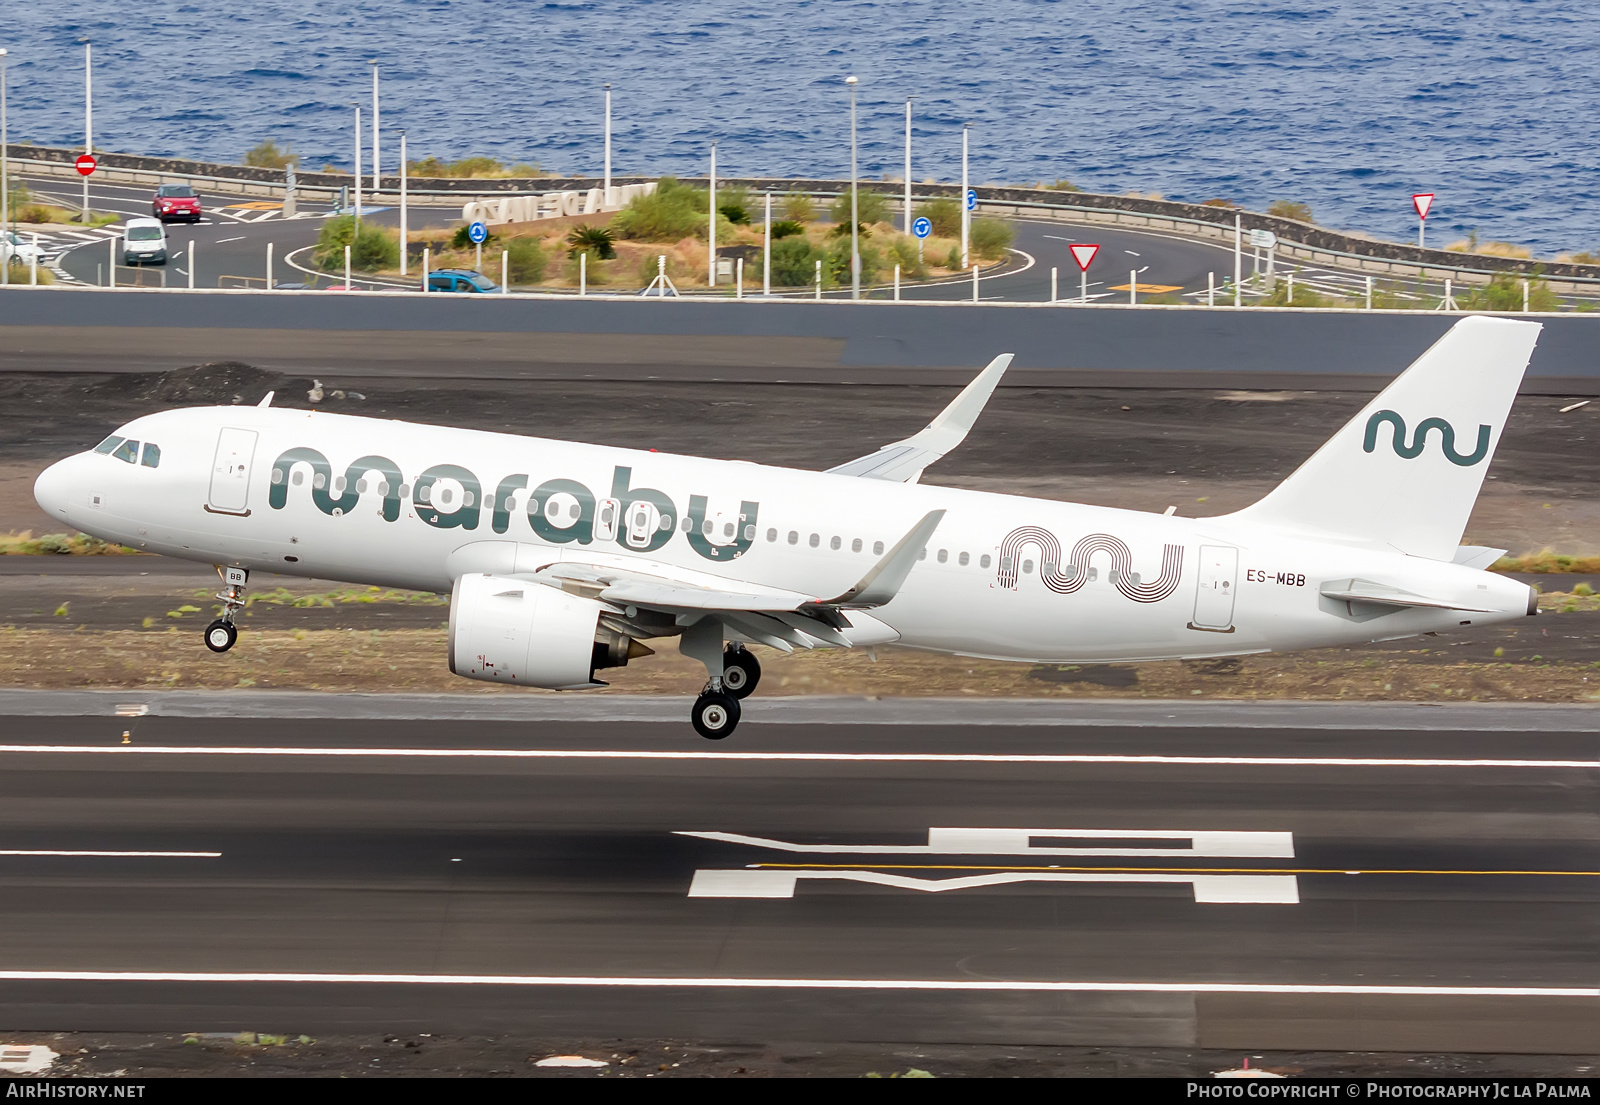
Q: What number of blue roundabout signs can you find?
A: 3